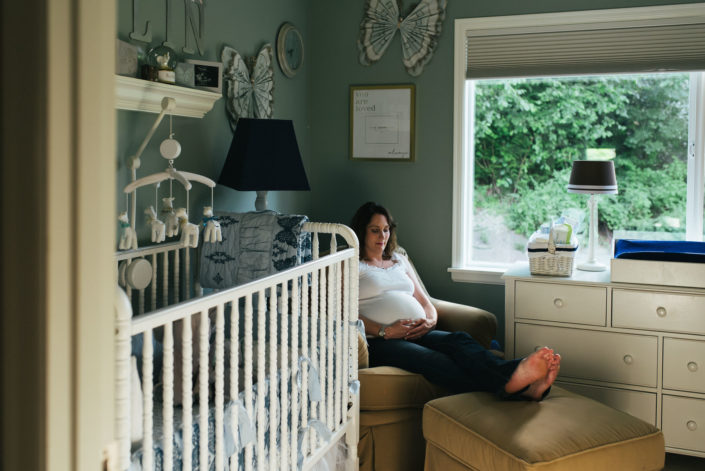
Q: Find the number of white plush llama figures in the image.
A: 5